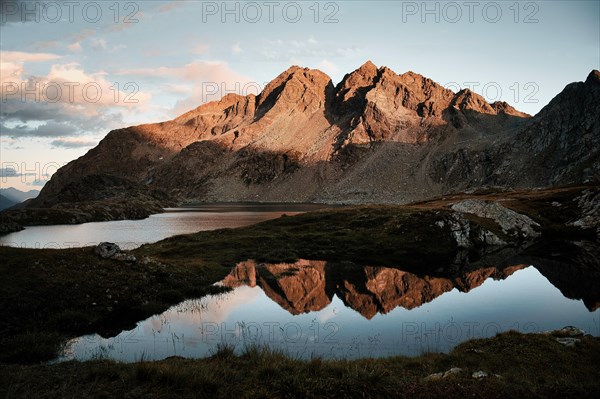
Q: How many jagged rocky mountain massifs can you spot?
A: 1